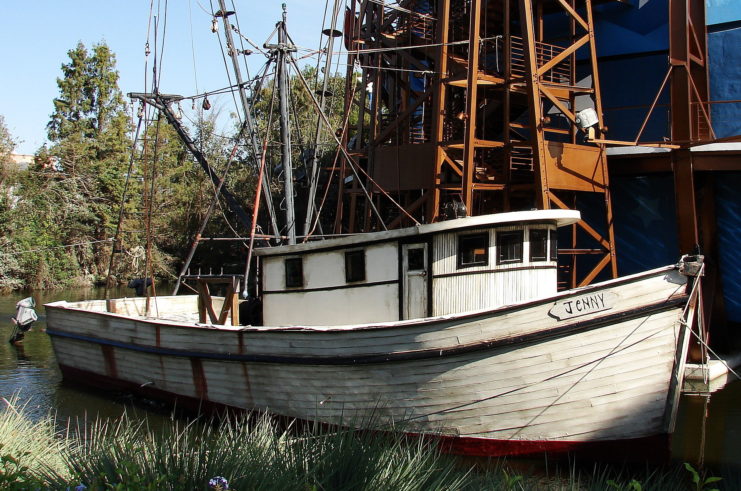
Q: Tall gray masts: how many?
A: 3